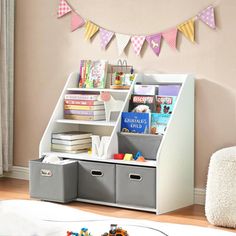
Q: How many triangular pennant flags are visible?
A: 10